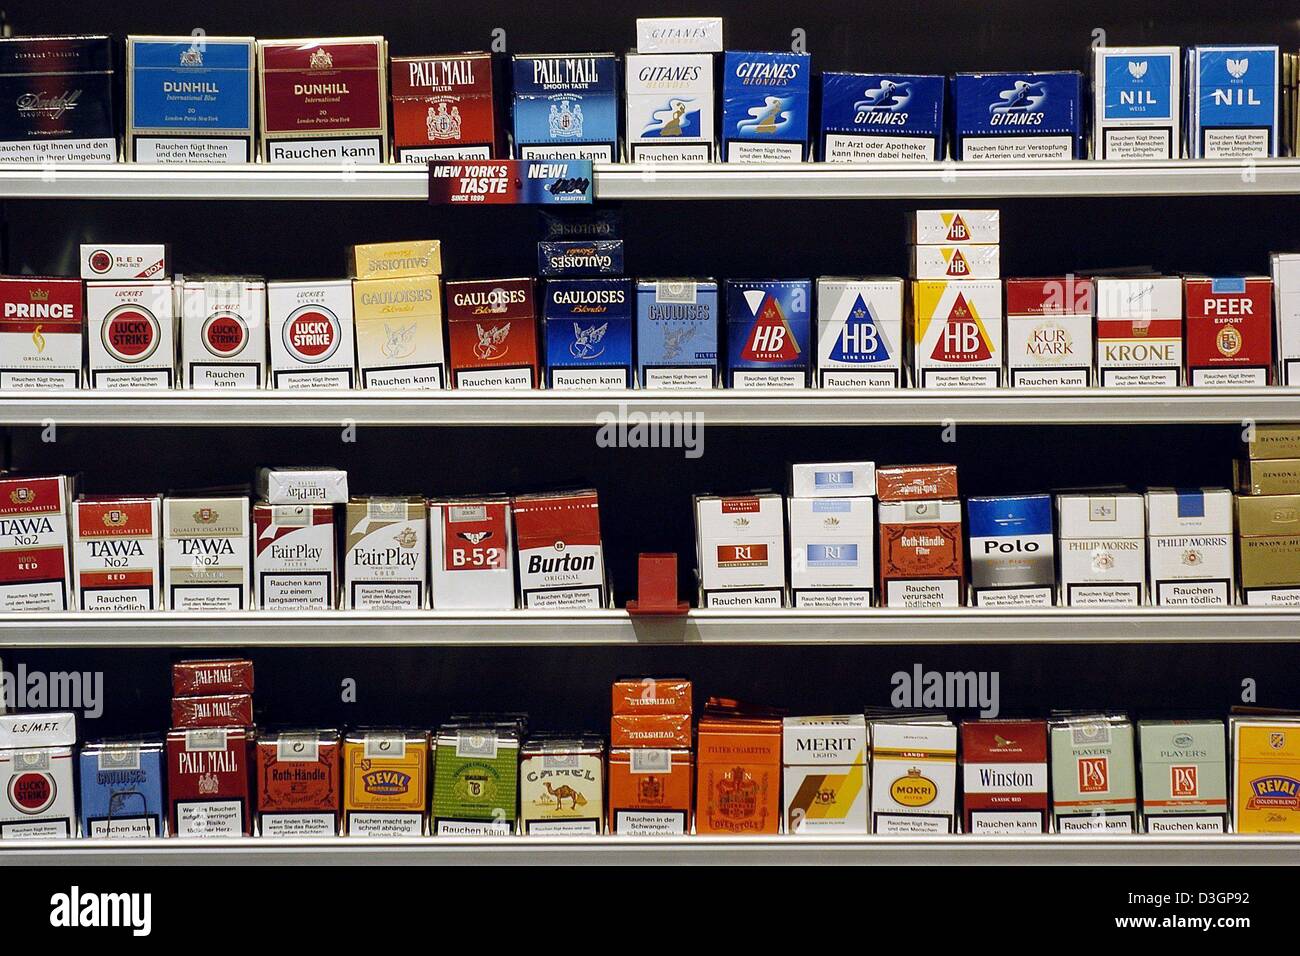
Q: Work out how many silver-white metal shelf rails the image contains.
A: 4